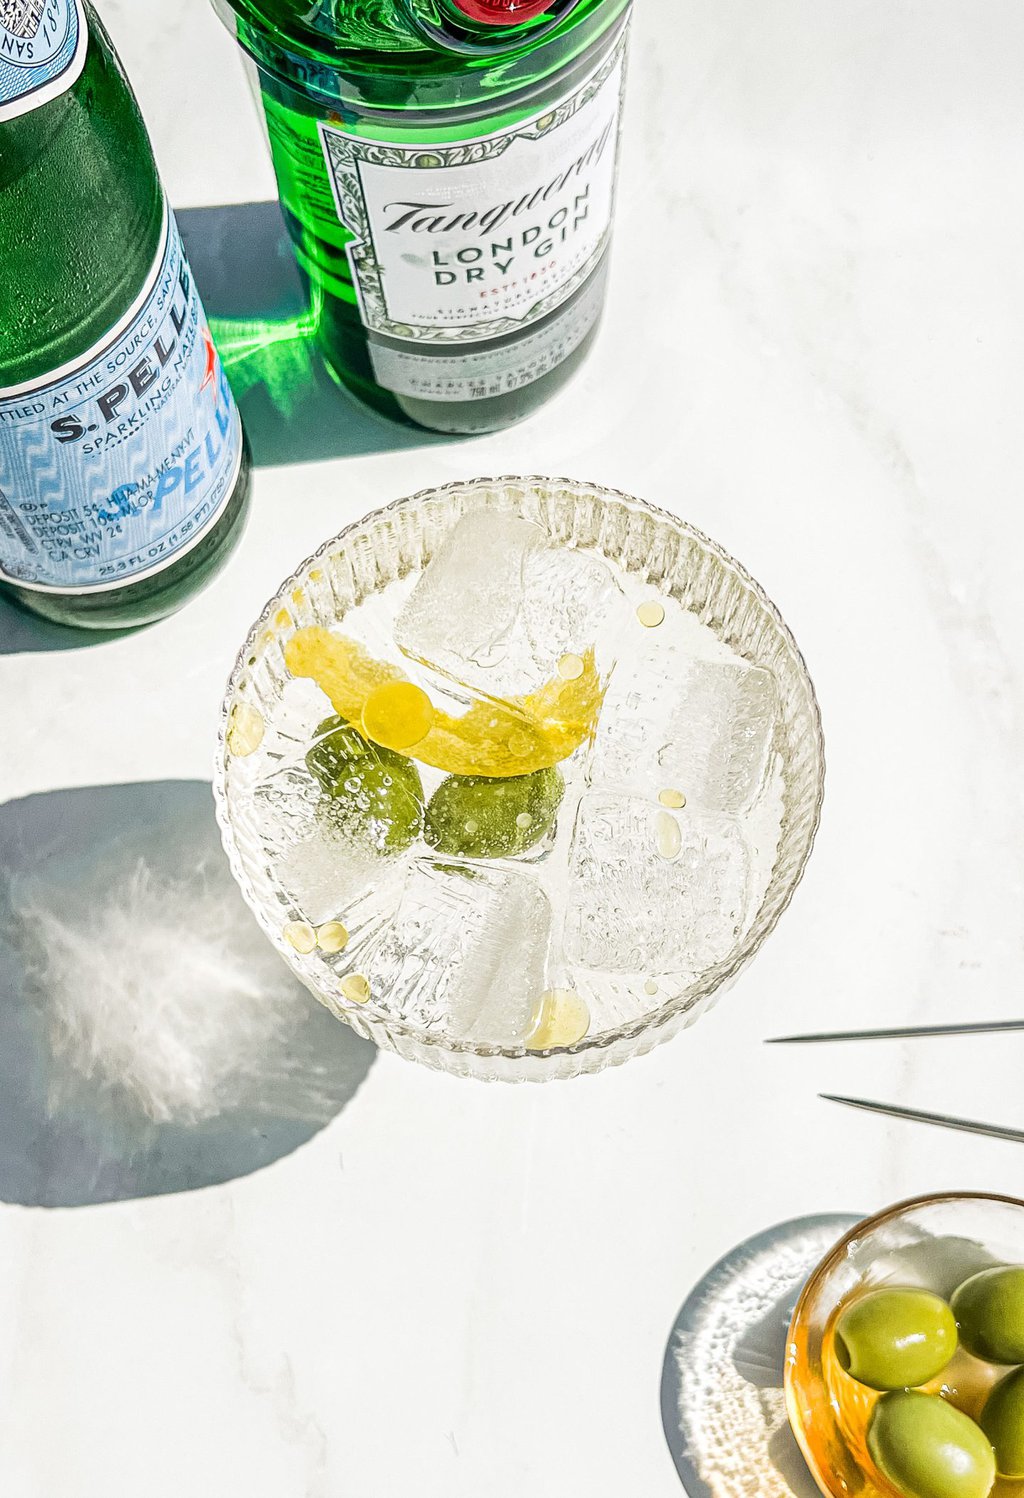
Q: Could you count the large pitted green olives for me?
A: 6